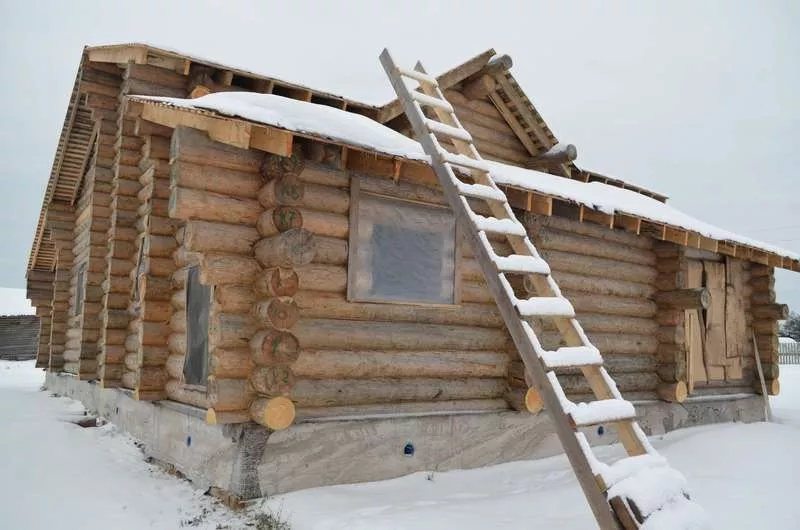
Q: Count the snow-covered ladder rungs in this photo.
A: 11